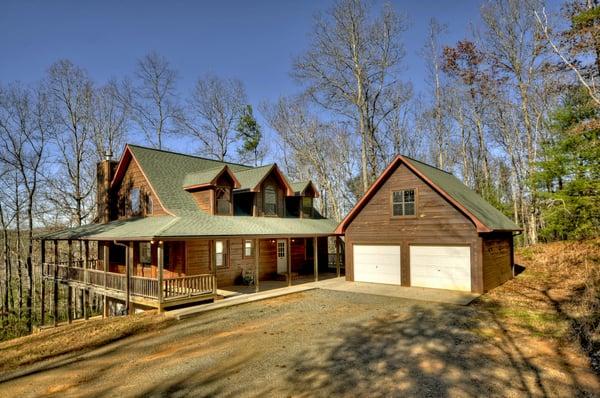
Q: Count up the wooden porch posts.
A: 12